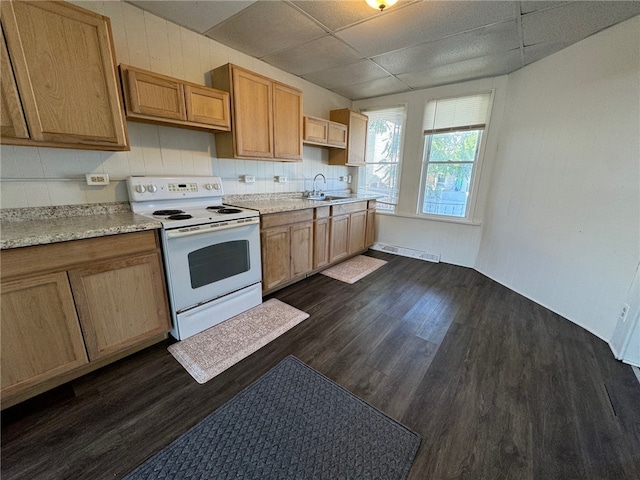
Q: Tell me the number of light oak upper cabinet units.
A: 5